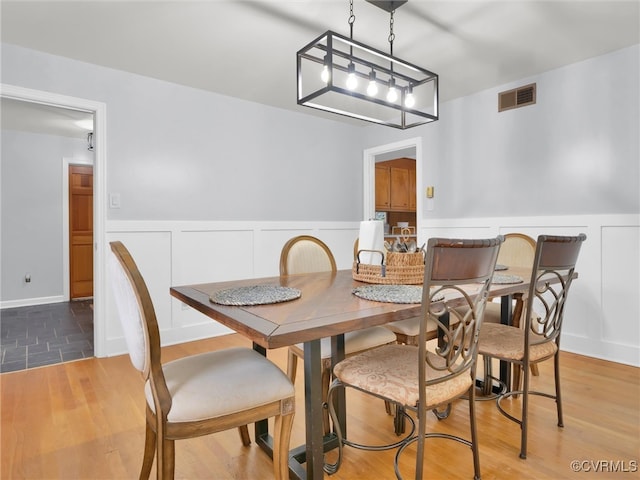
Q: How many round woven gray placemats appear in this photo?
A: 4